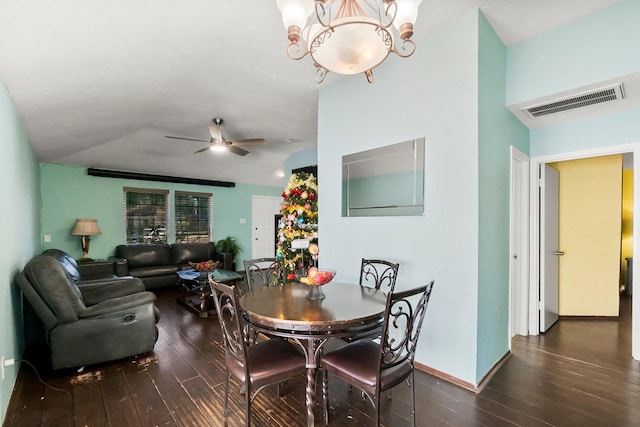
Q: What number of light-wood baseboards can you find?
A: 2